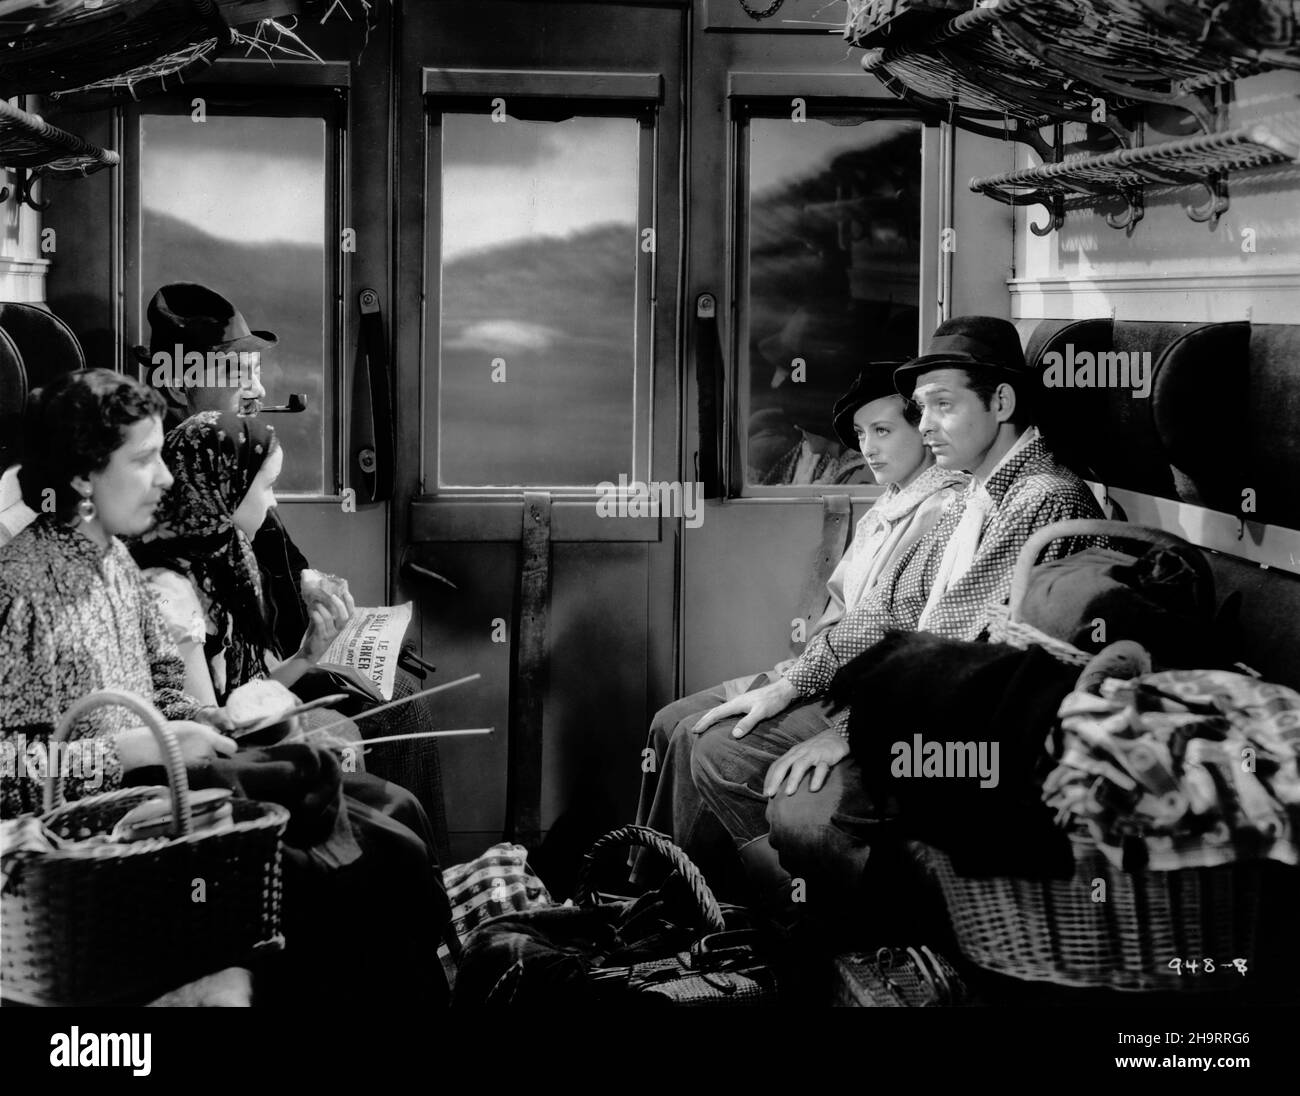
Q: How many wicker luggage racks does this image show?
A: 4